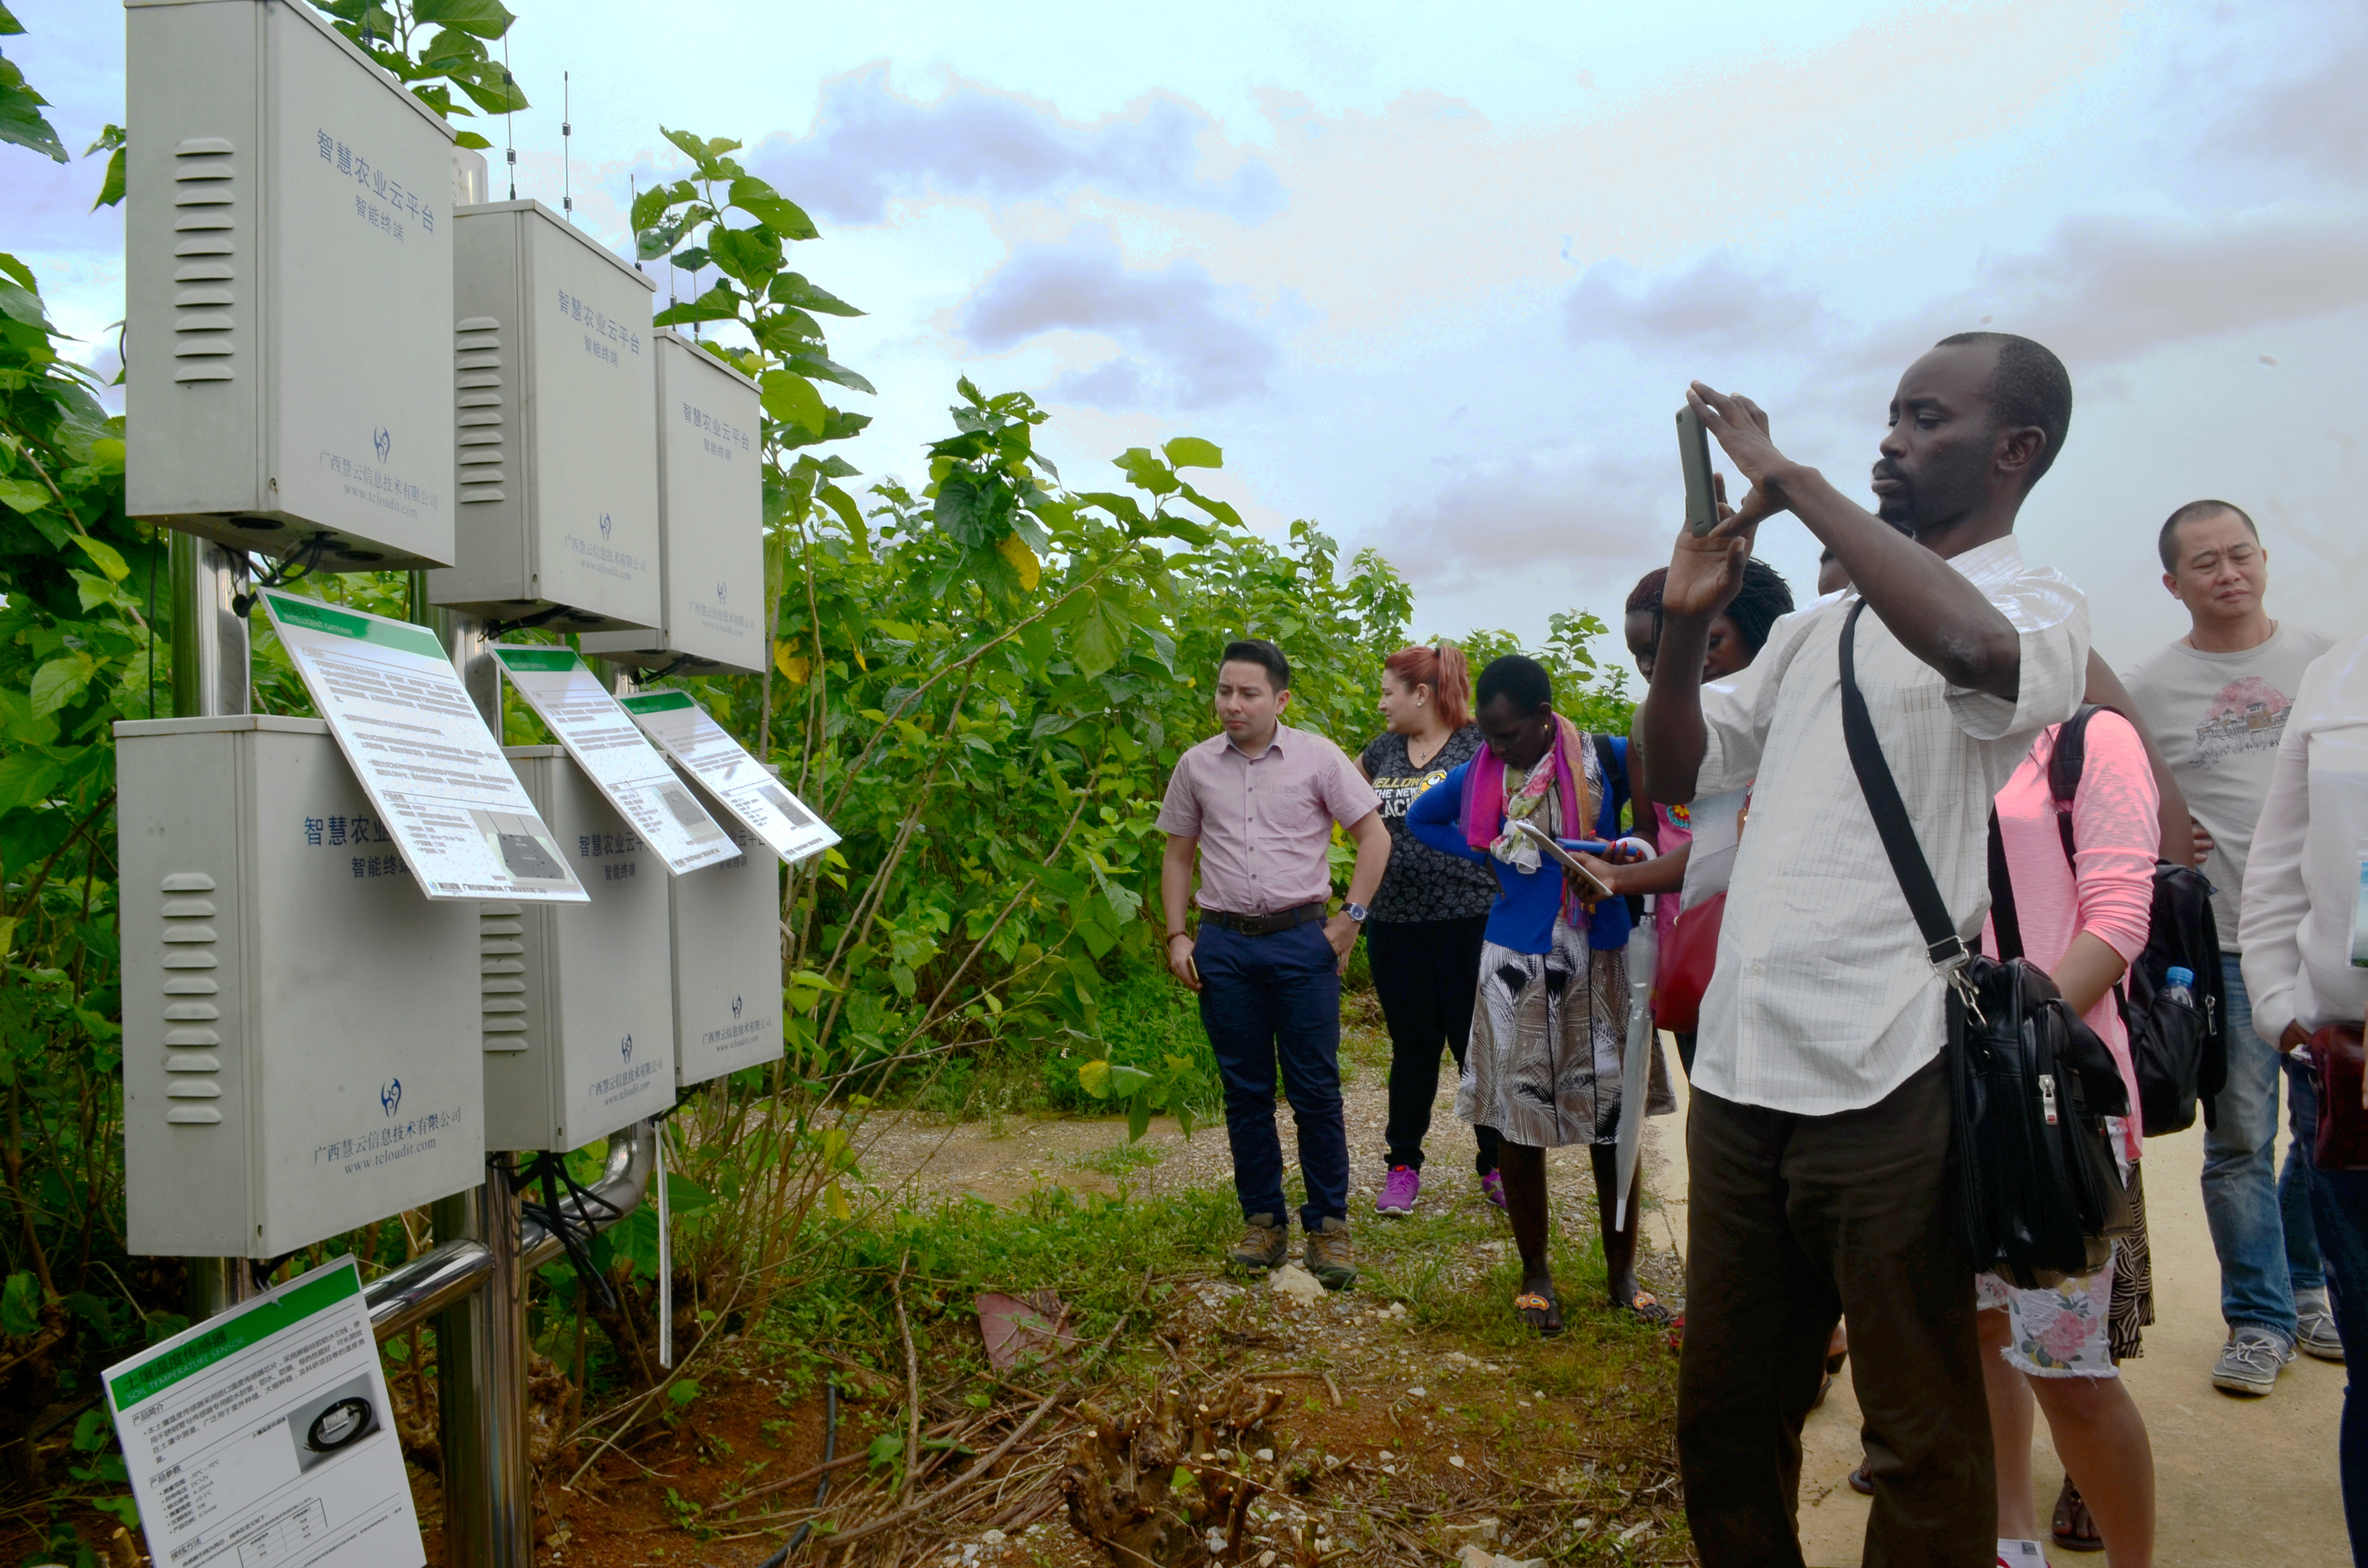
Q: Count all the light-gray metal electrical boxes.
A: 6